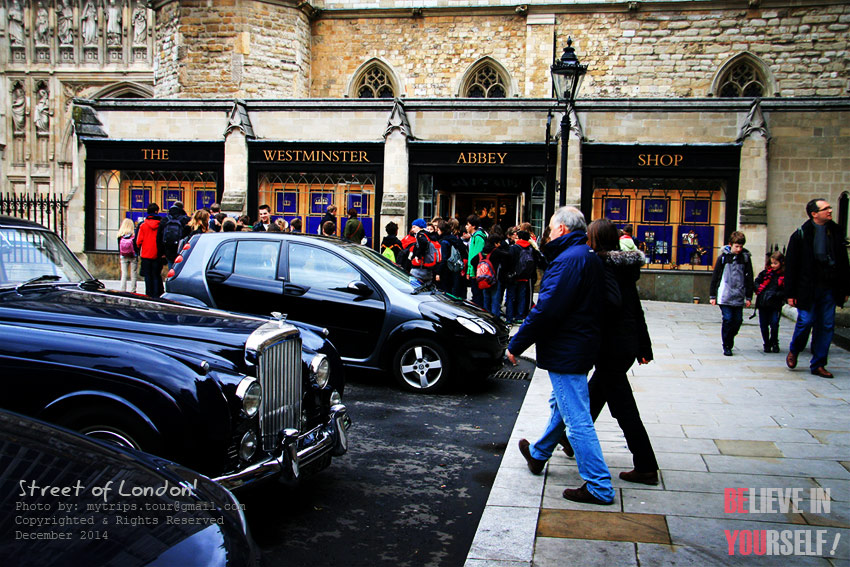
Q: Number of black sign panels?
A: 4